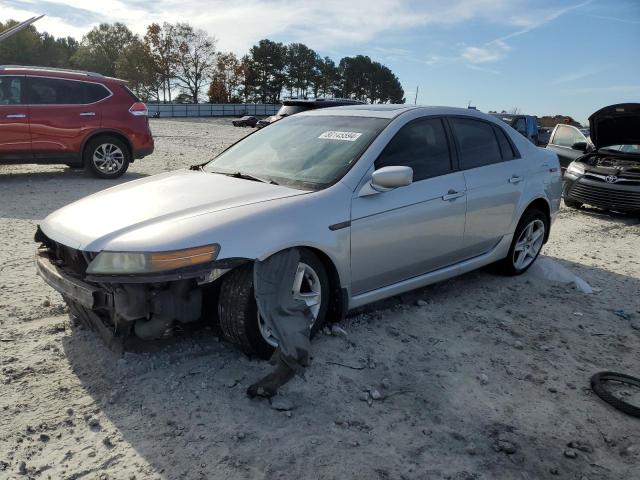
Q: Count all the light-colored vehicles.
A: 1